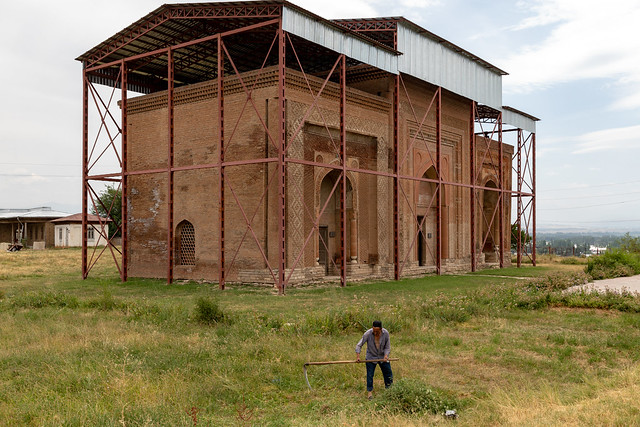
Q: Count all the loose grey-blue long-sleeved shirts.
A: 1